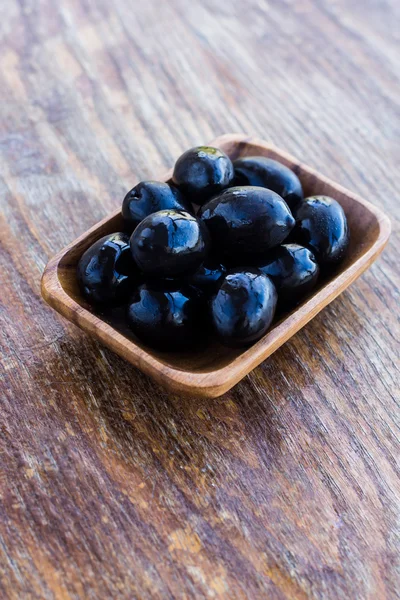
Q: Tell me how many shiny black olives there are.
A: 11